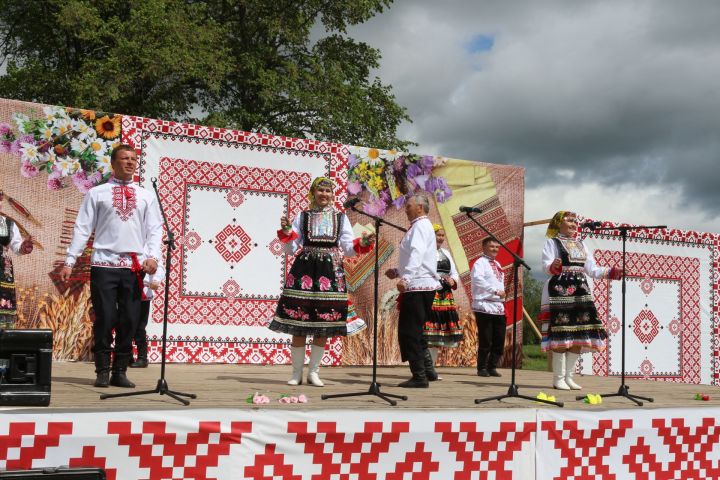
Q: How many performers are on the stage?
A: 8